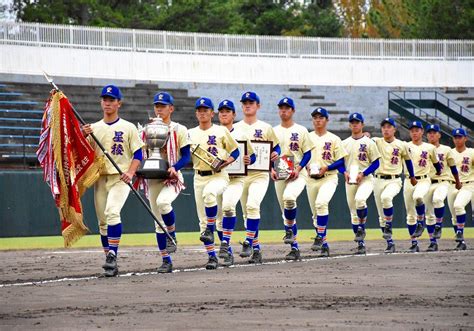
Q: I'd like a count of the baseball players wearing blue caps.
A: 12